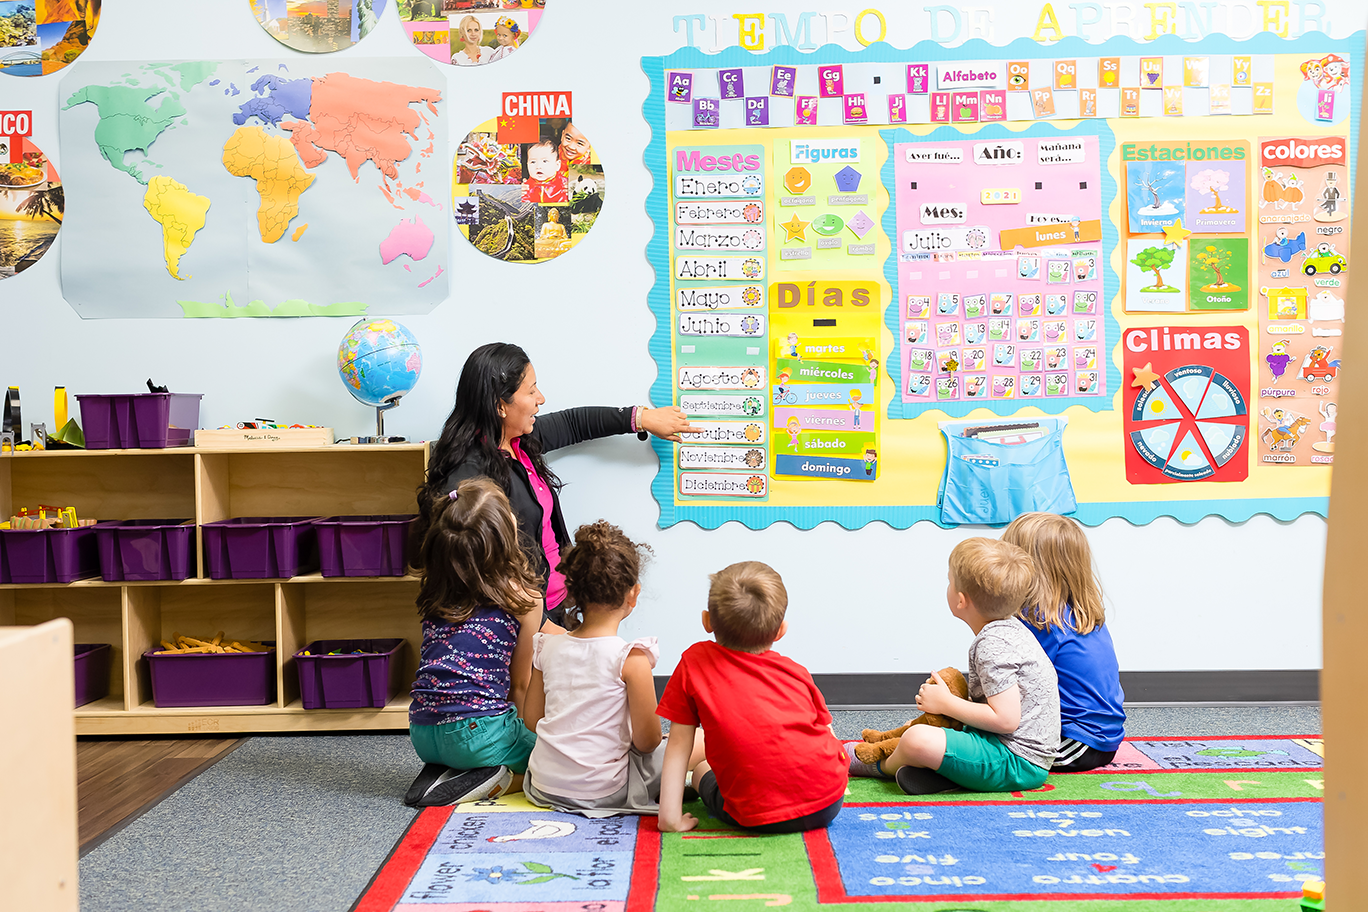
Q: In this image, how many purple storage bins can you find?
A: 8